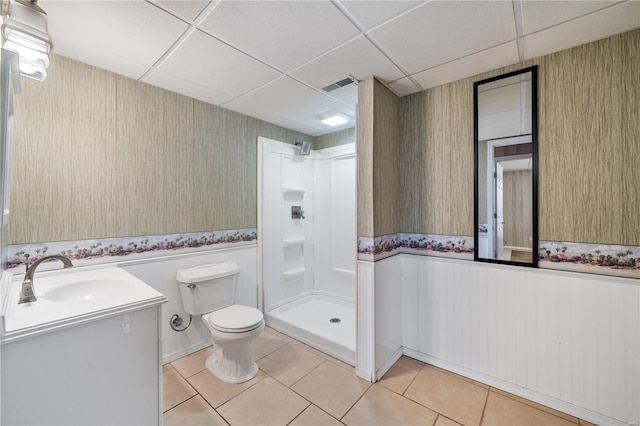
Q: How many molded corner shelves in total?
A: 3